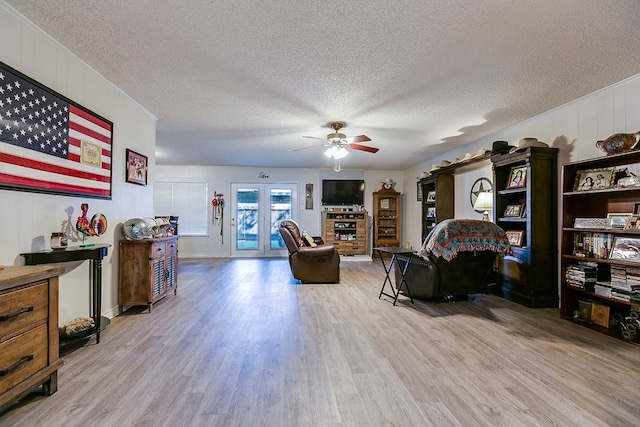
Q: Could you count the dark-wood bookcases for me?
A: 3